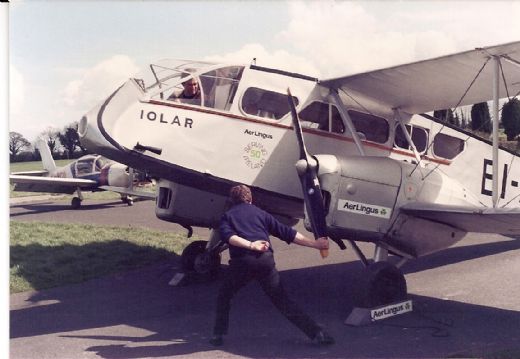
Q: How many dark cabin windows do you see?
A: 5